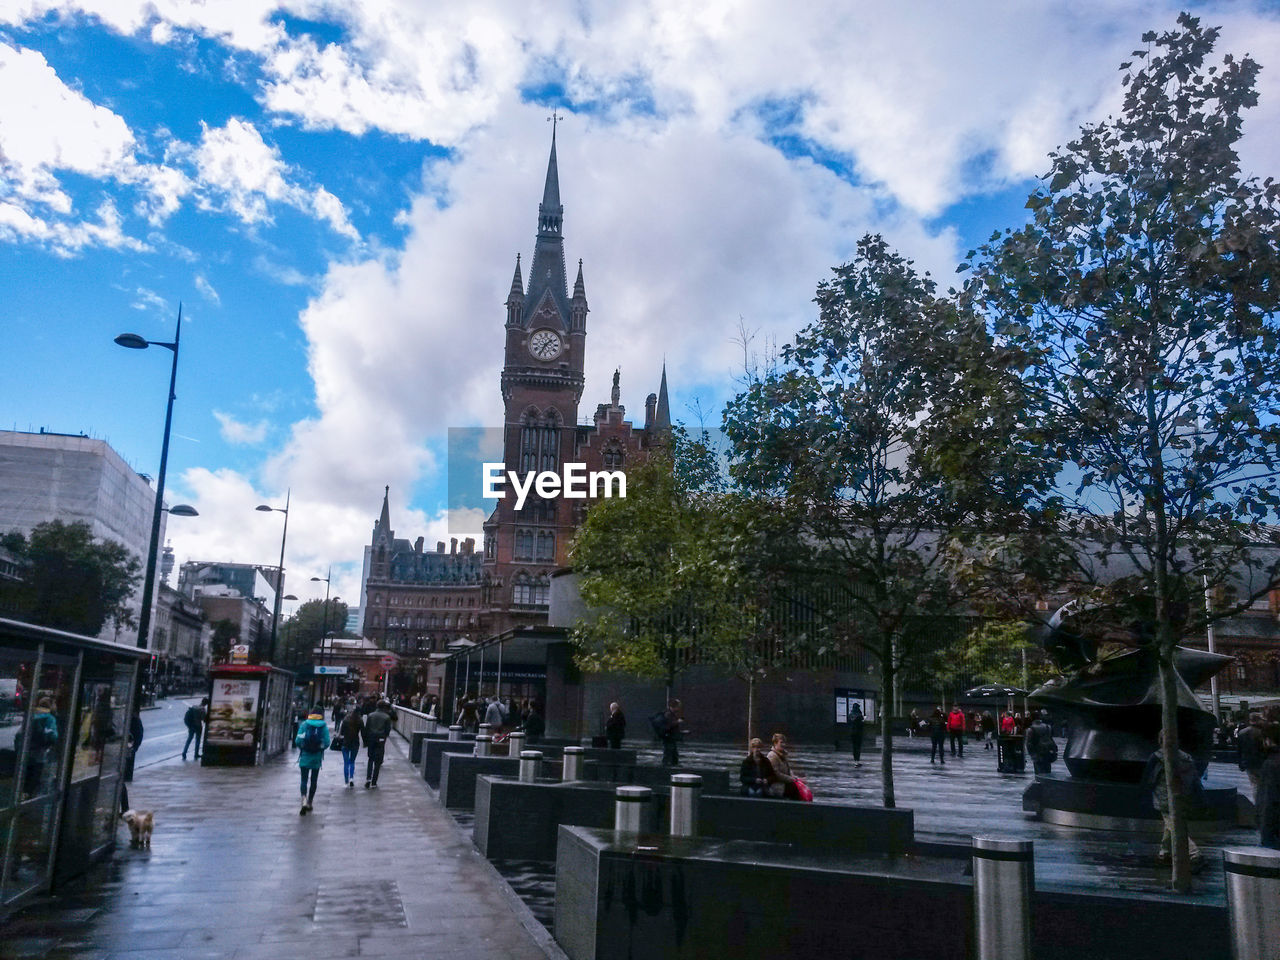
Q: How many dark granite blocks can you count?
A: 5